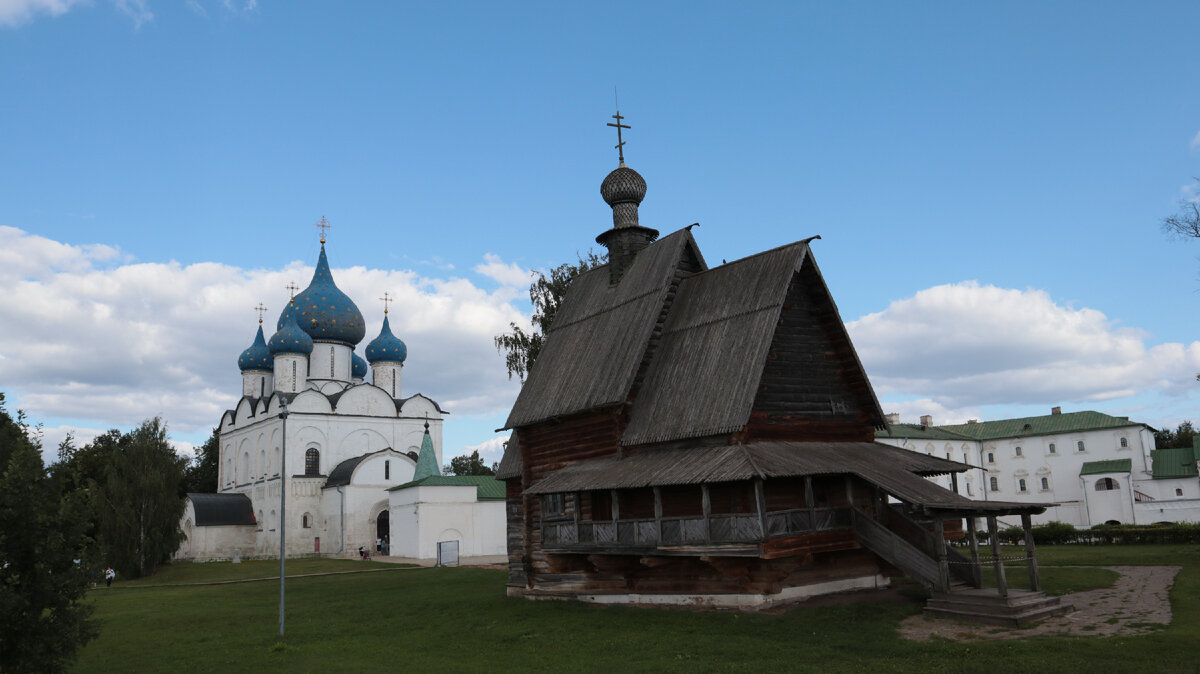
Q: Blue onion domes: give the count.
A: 5